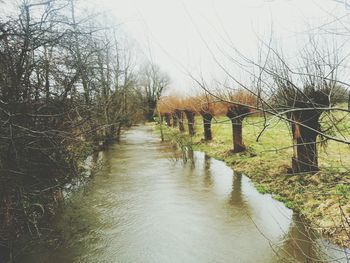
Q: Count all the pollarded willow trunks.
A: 7